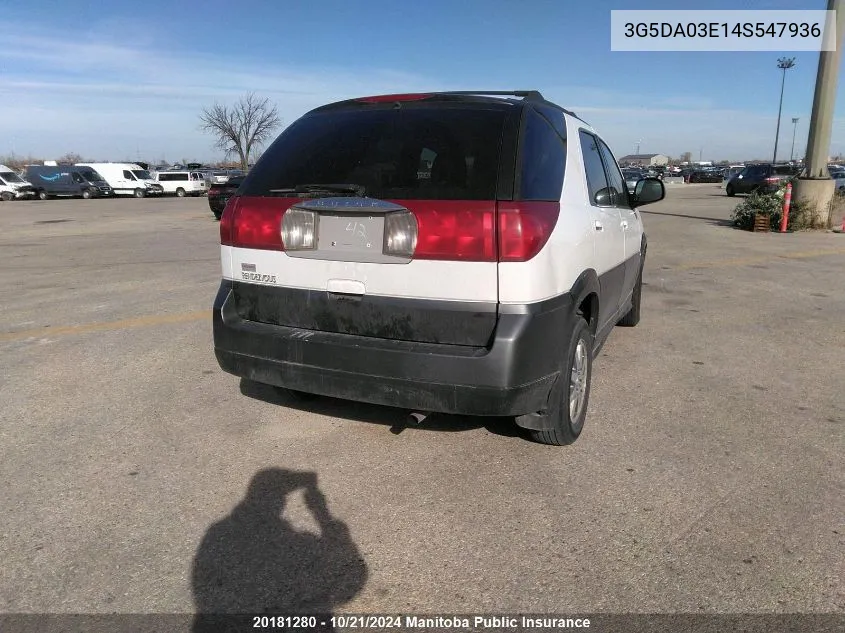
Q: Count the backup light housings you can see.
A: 2